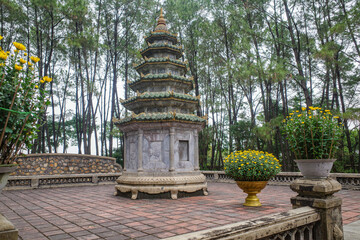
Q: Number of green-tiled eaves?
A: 6